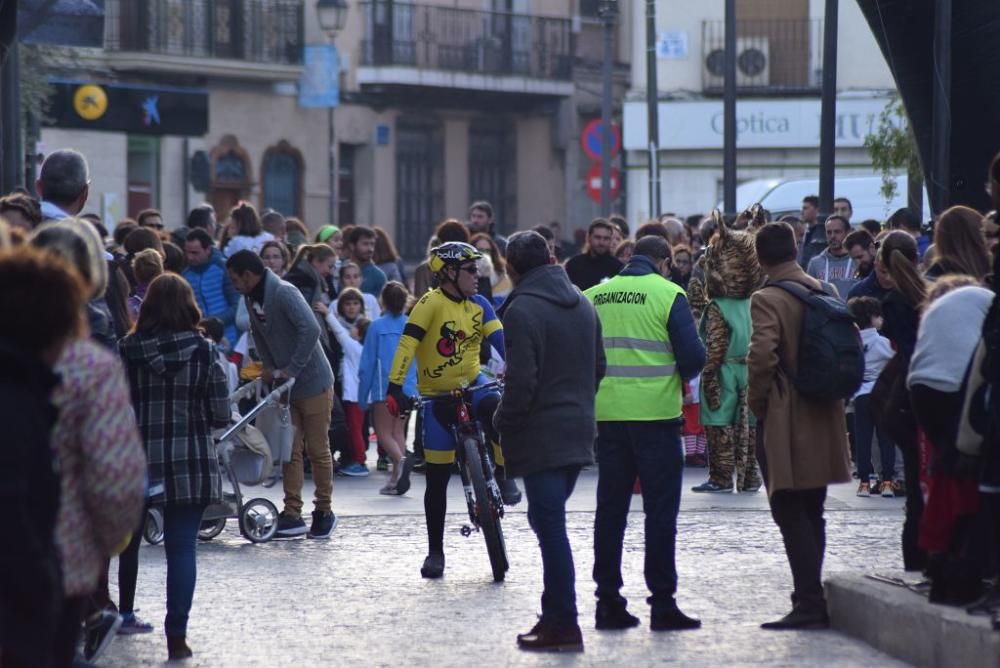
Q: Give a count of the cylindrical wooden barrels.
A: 0